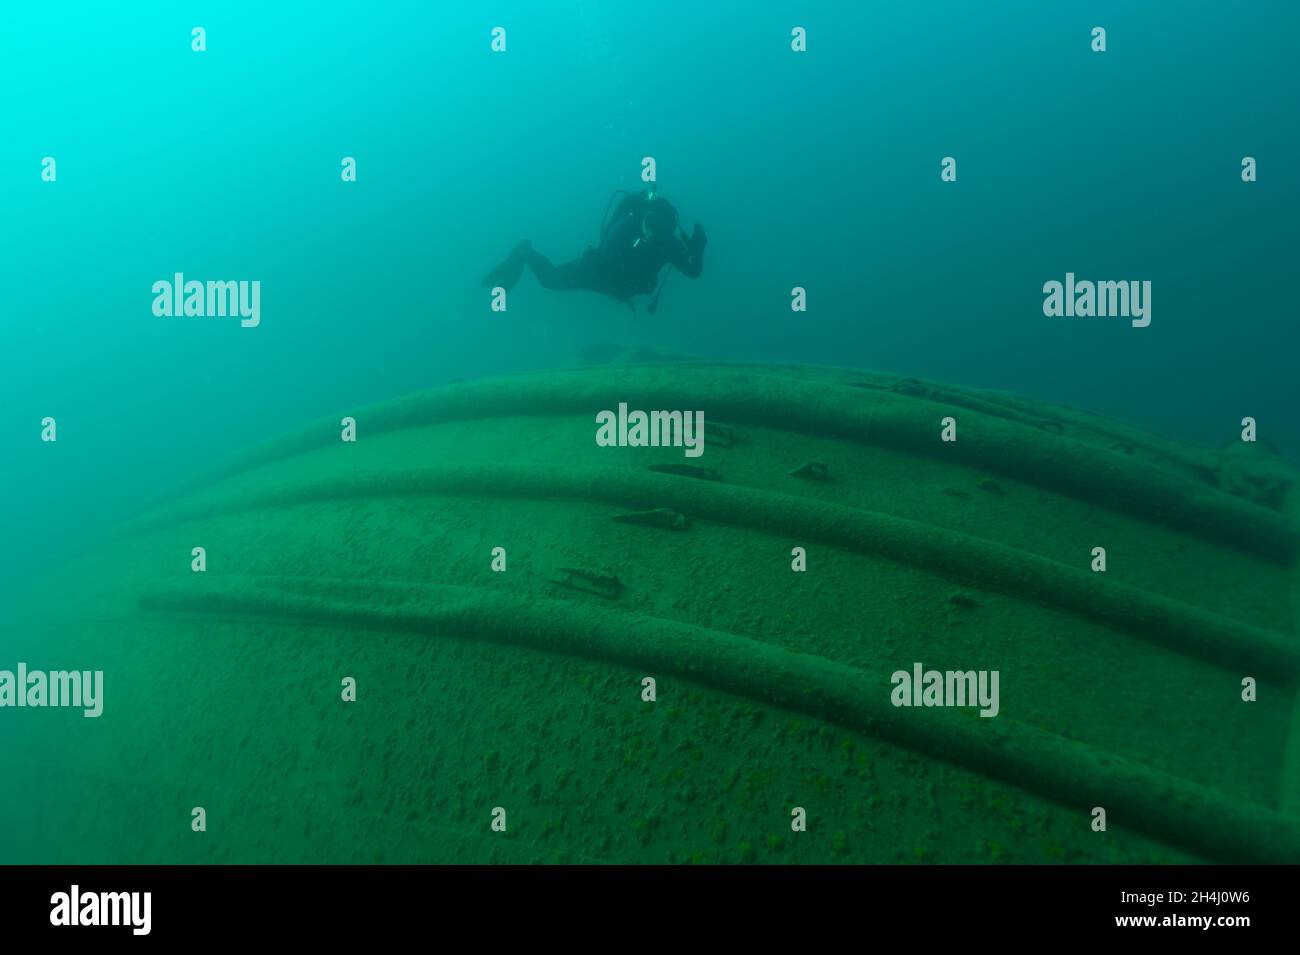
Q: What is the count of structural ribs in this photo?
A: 3